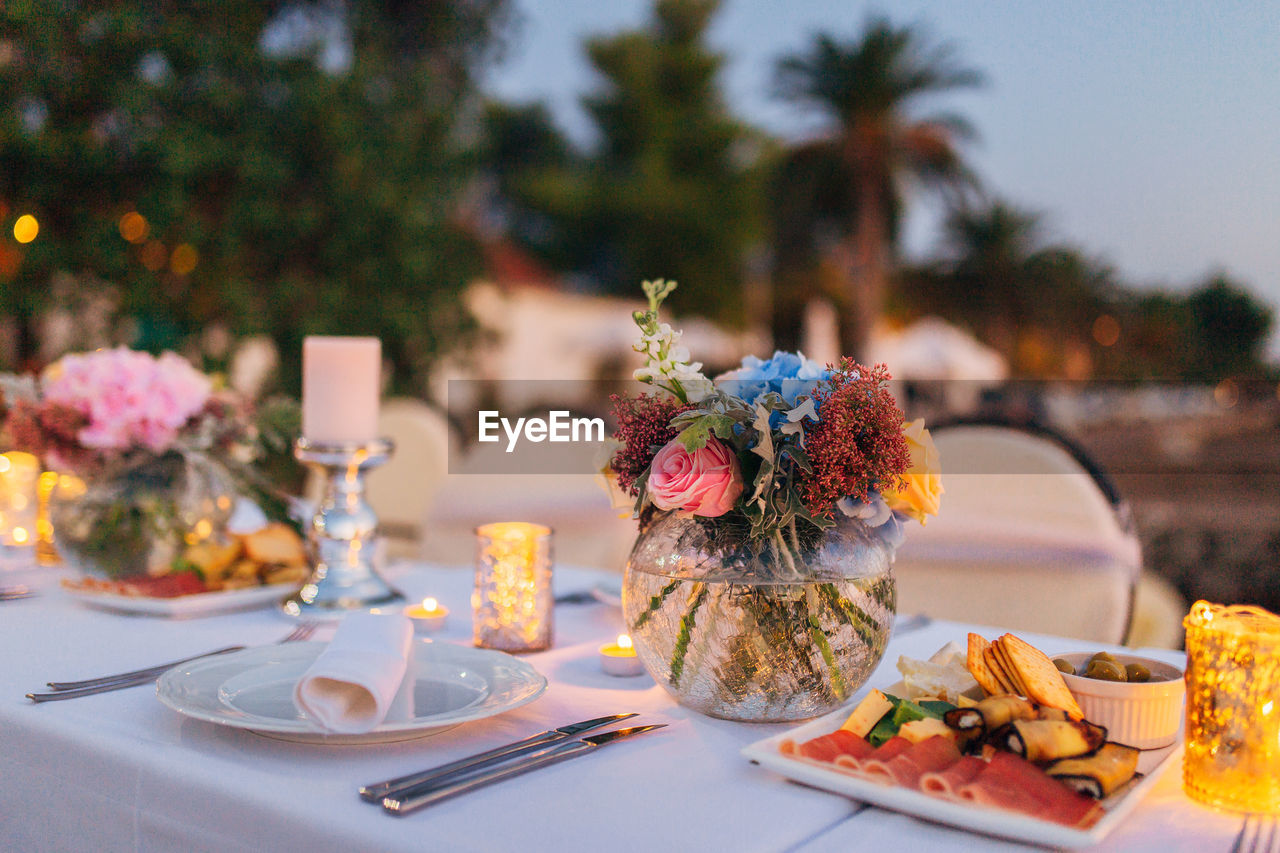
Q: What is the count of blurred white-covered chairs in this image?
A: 3